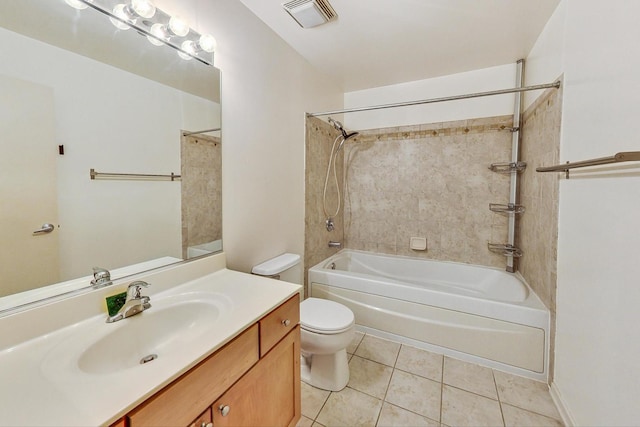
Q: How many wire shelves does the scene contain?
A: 3